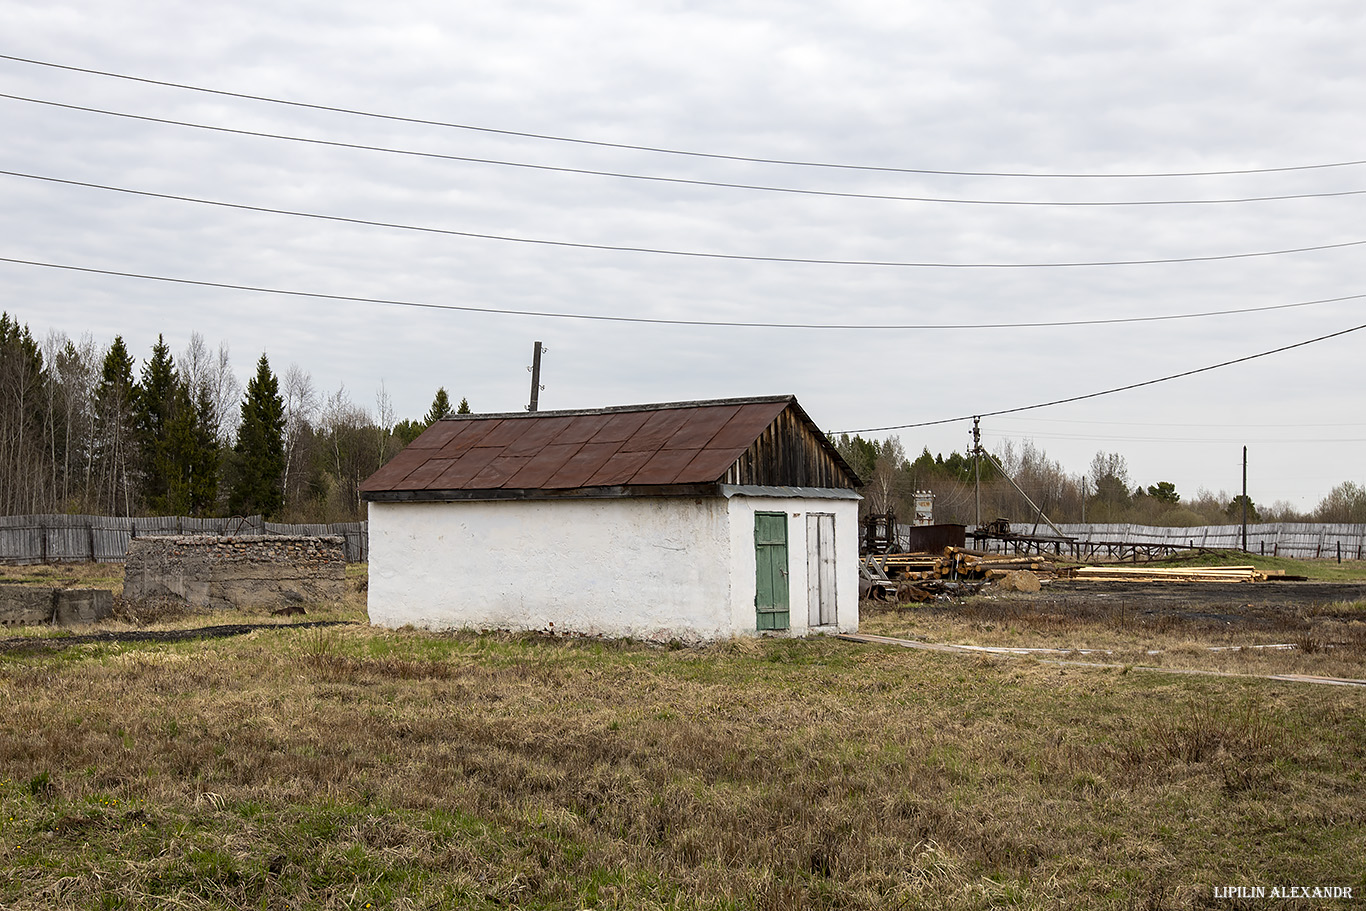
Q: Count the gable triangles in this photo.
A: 1